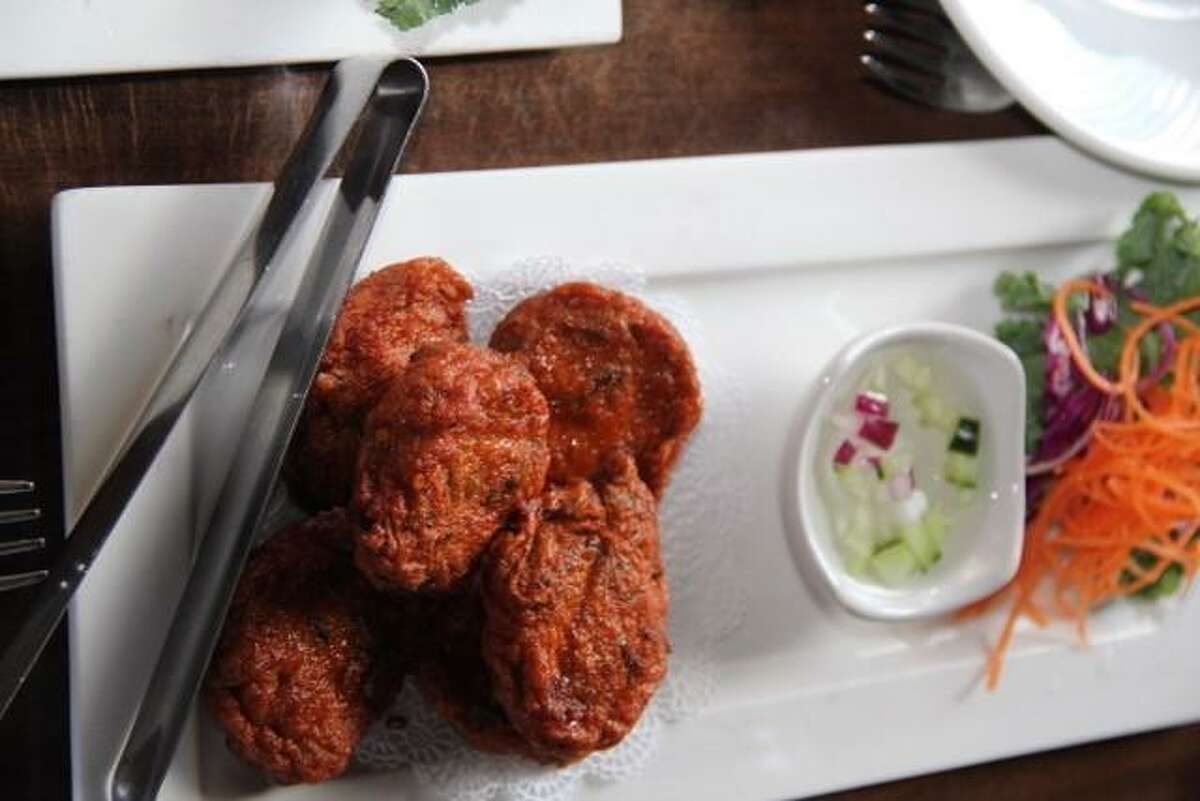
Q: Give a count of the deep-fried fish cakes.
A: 6